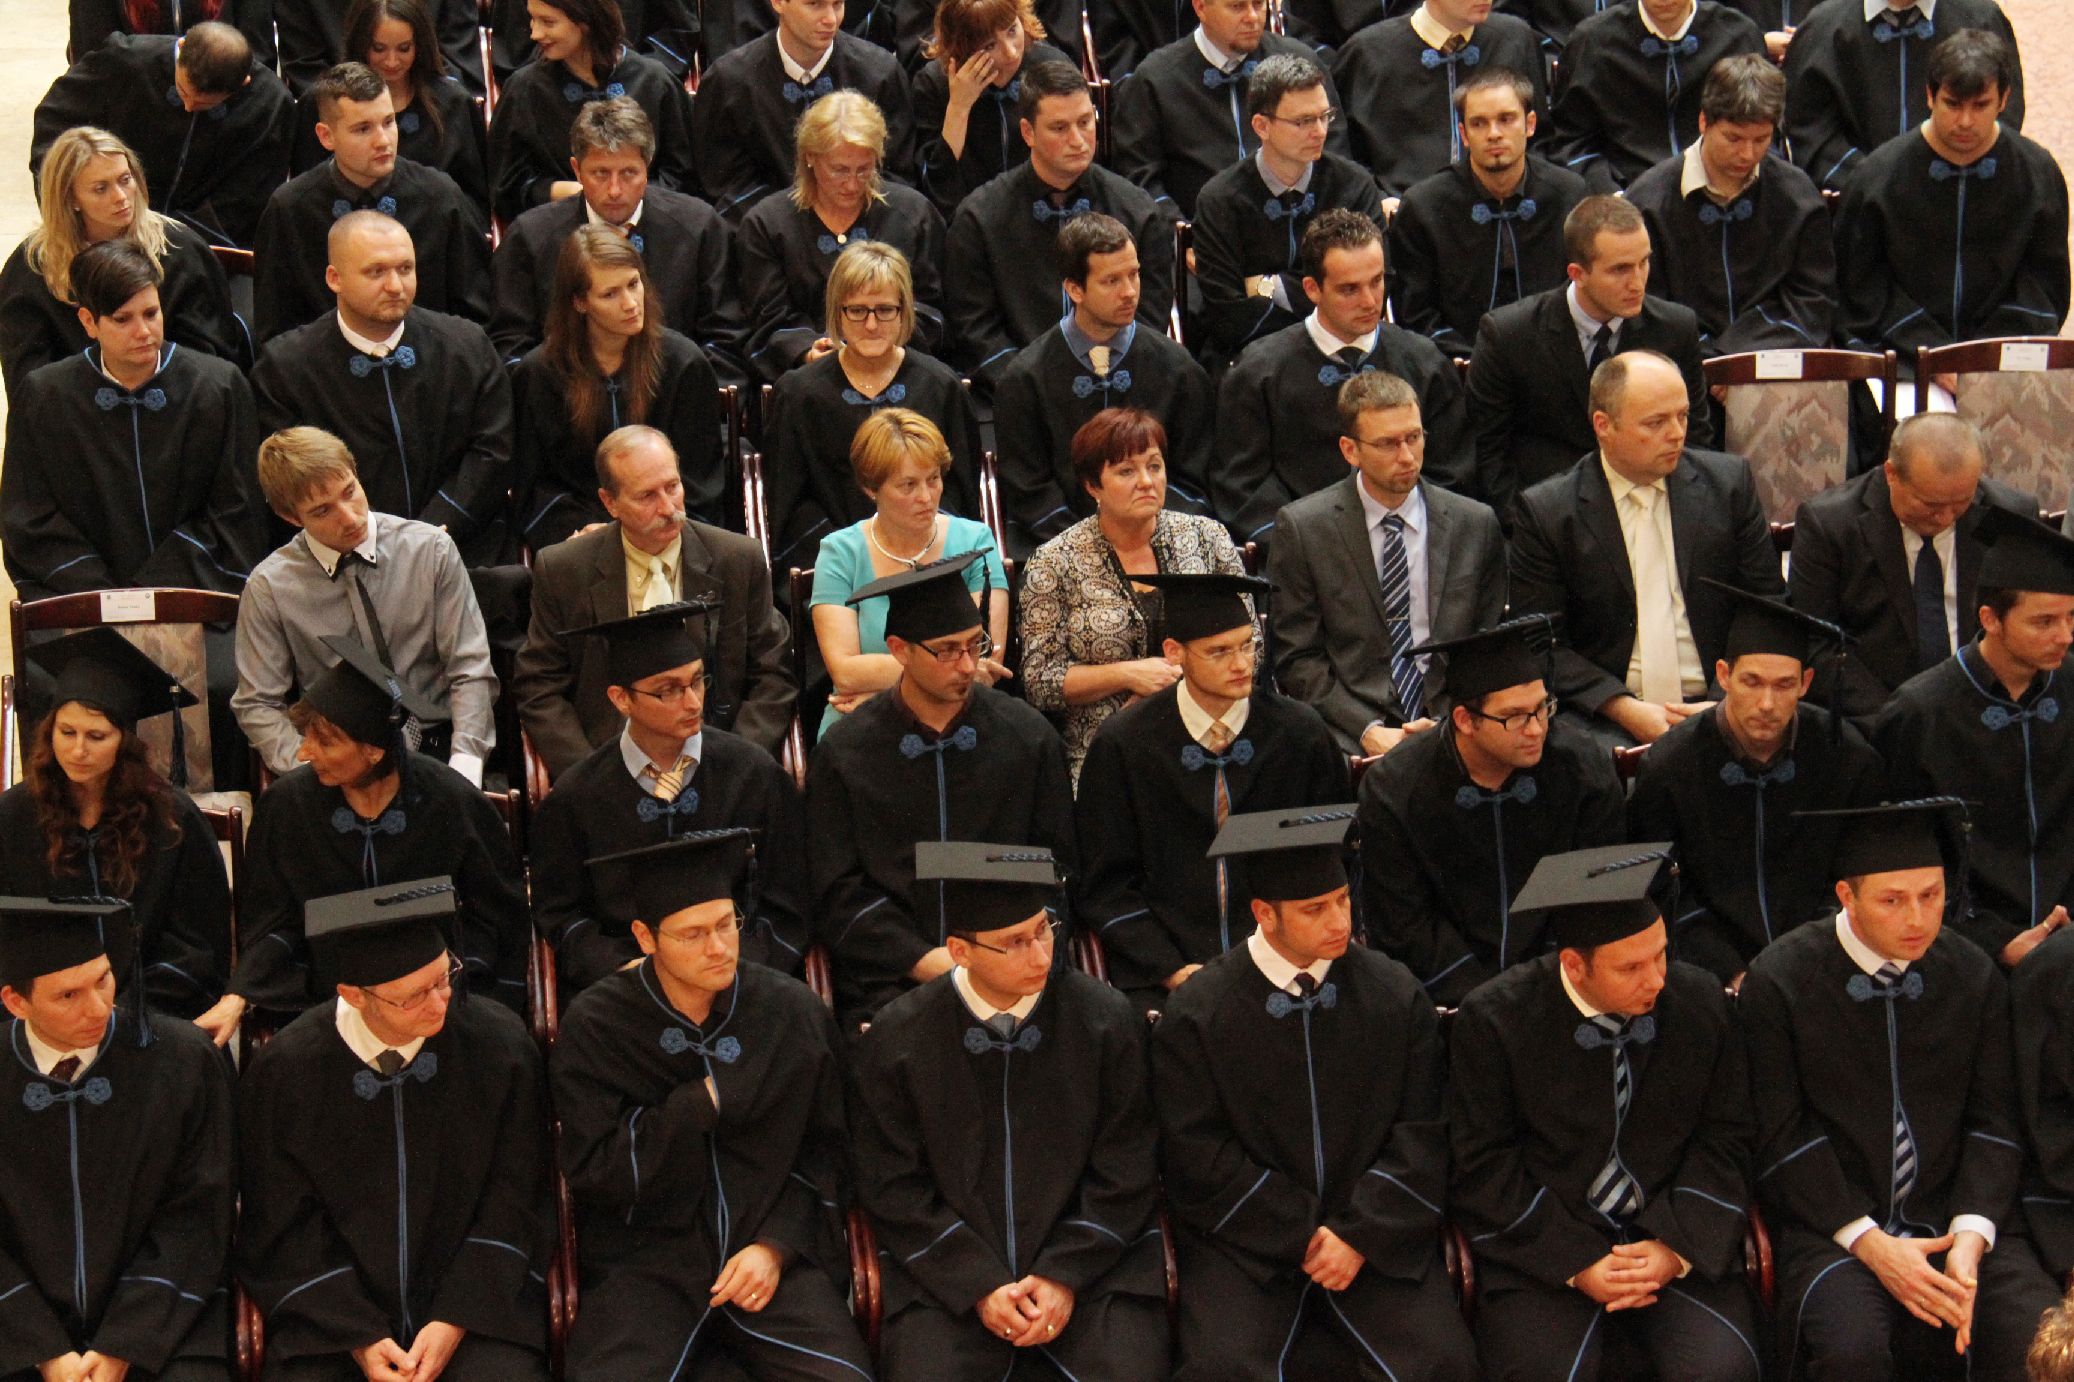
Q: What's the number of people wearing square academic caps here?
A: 15